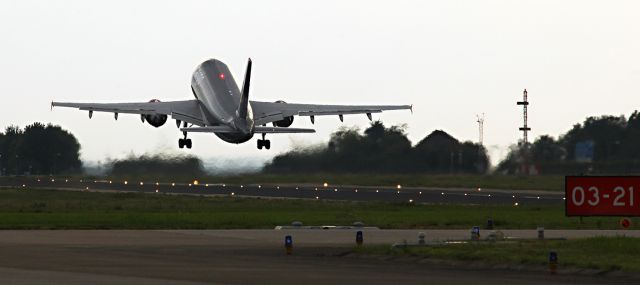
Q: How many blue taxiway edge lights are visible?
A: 5